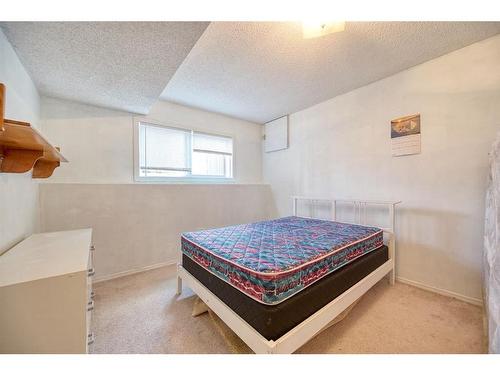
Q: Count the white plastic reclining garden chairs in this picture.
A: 0